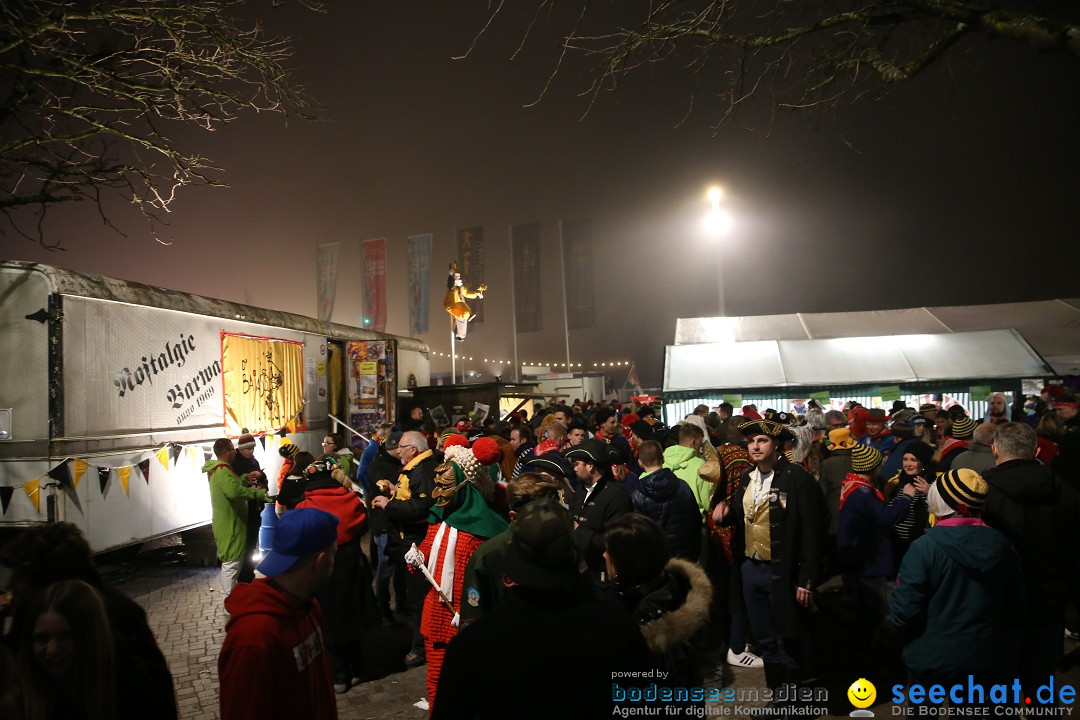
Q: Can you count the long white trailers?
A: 1